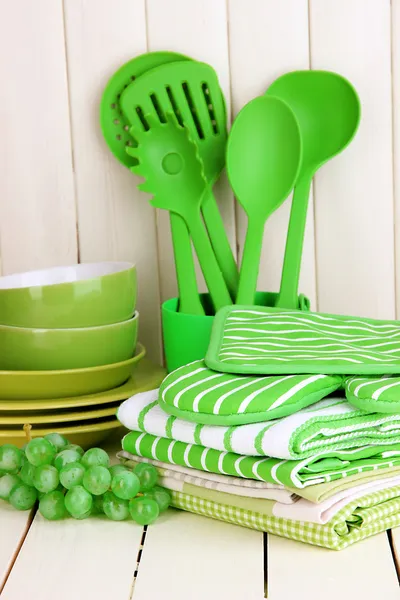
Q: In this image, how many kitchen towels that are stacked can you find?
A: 4